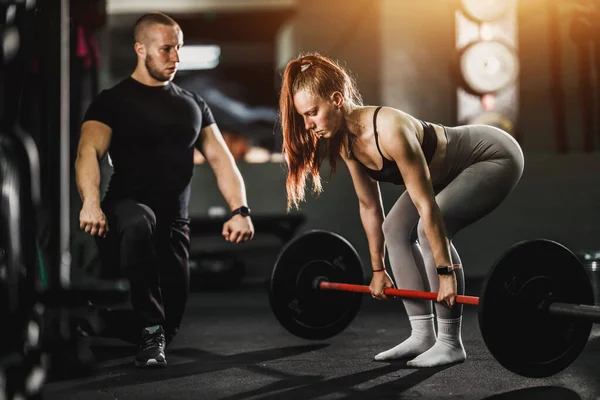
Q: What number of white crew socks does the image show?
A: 2